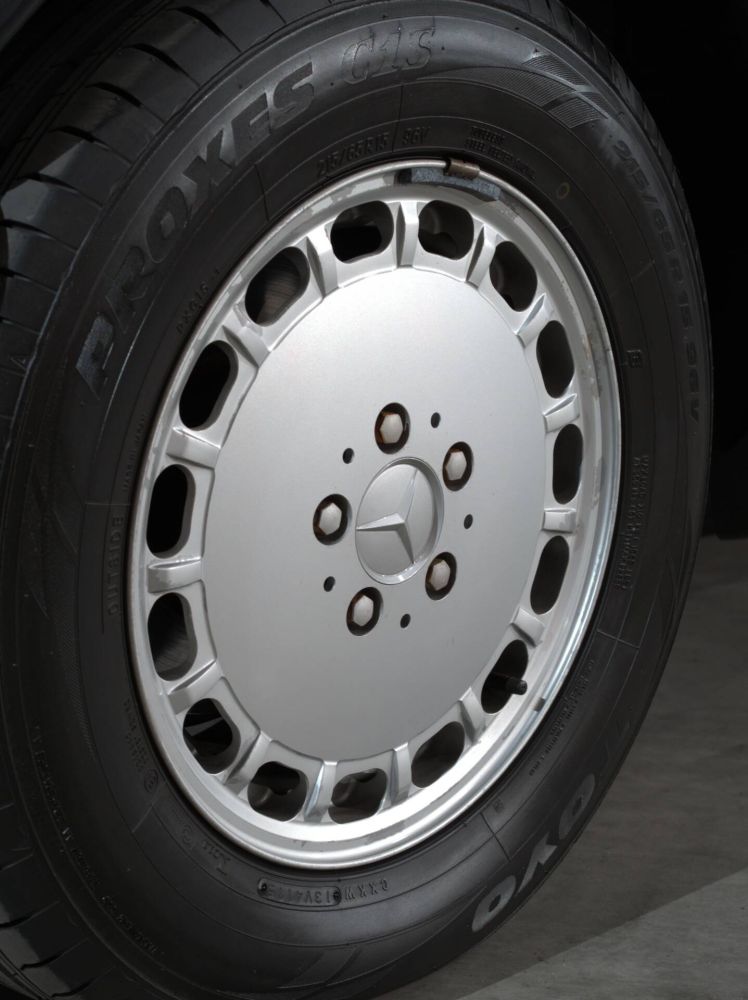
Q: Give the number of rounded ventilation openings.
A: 15